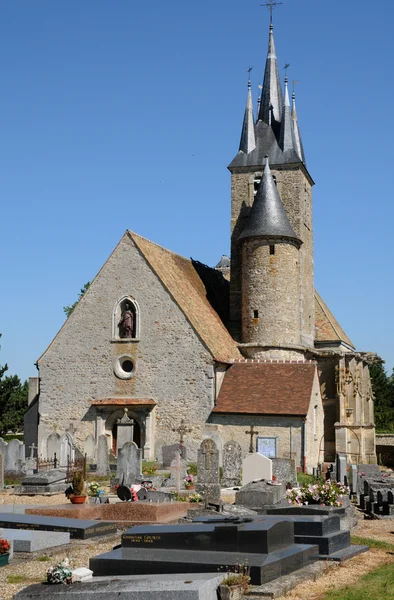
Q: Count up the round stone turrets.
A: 1